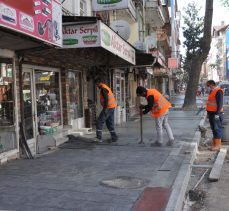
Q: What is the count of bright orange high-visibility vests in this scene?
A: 3